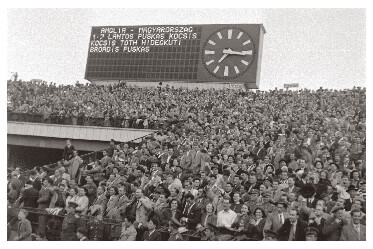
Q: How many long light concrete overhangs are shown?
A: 1